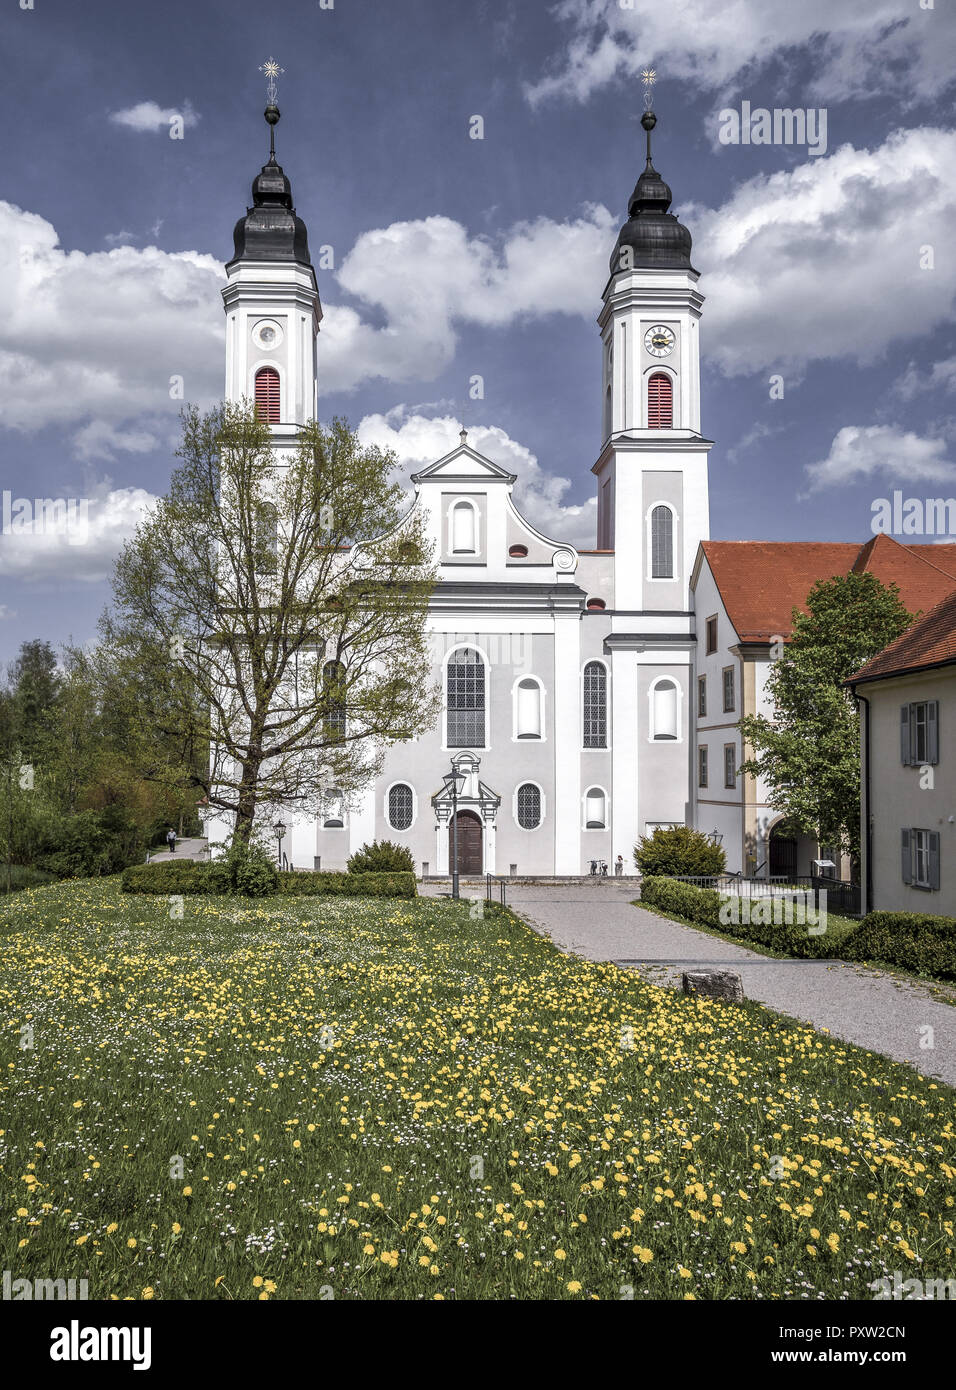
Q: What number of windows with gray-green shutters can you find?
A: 2